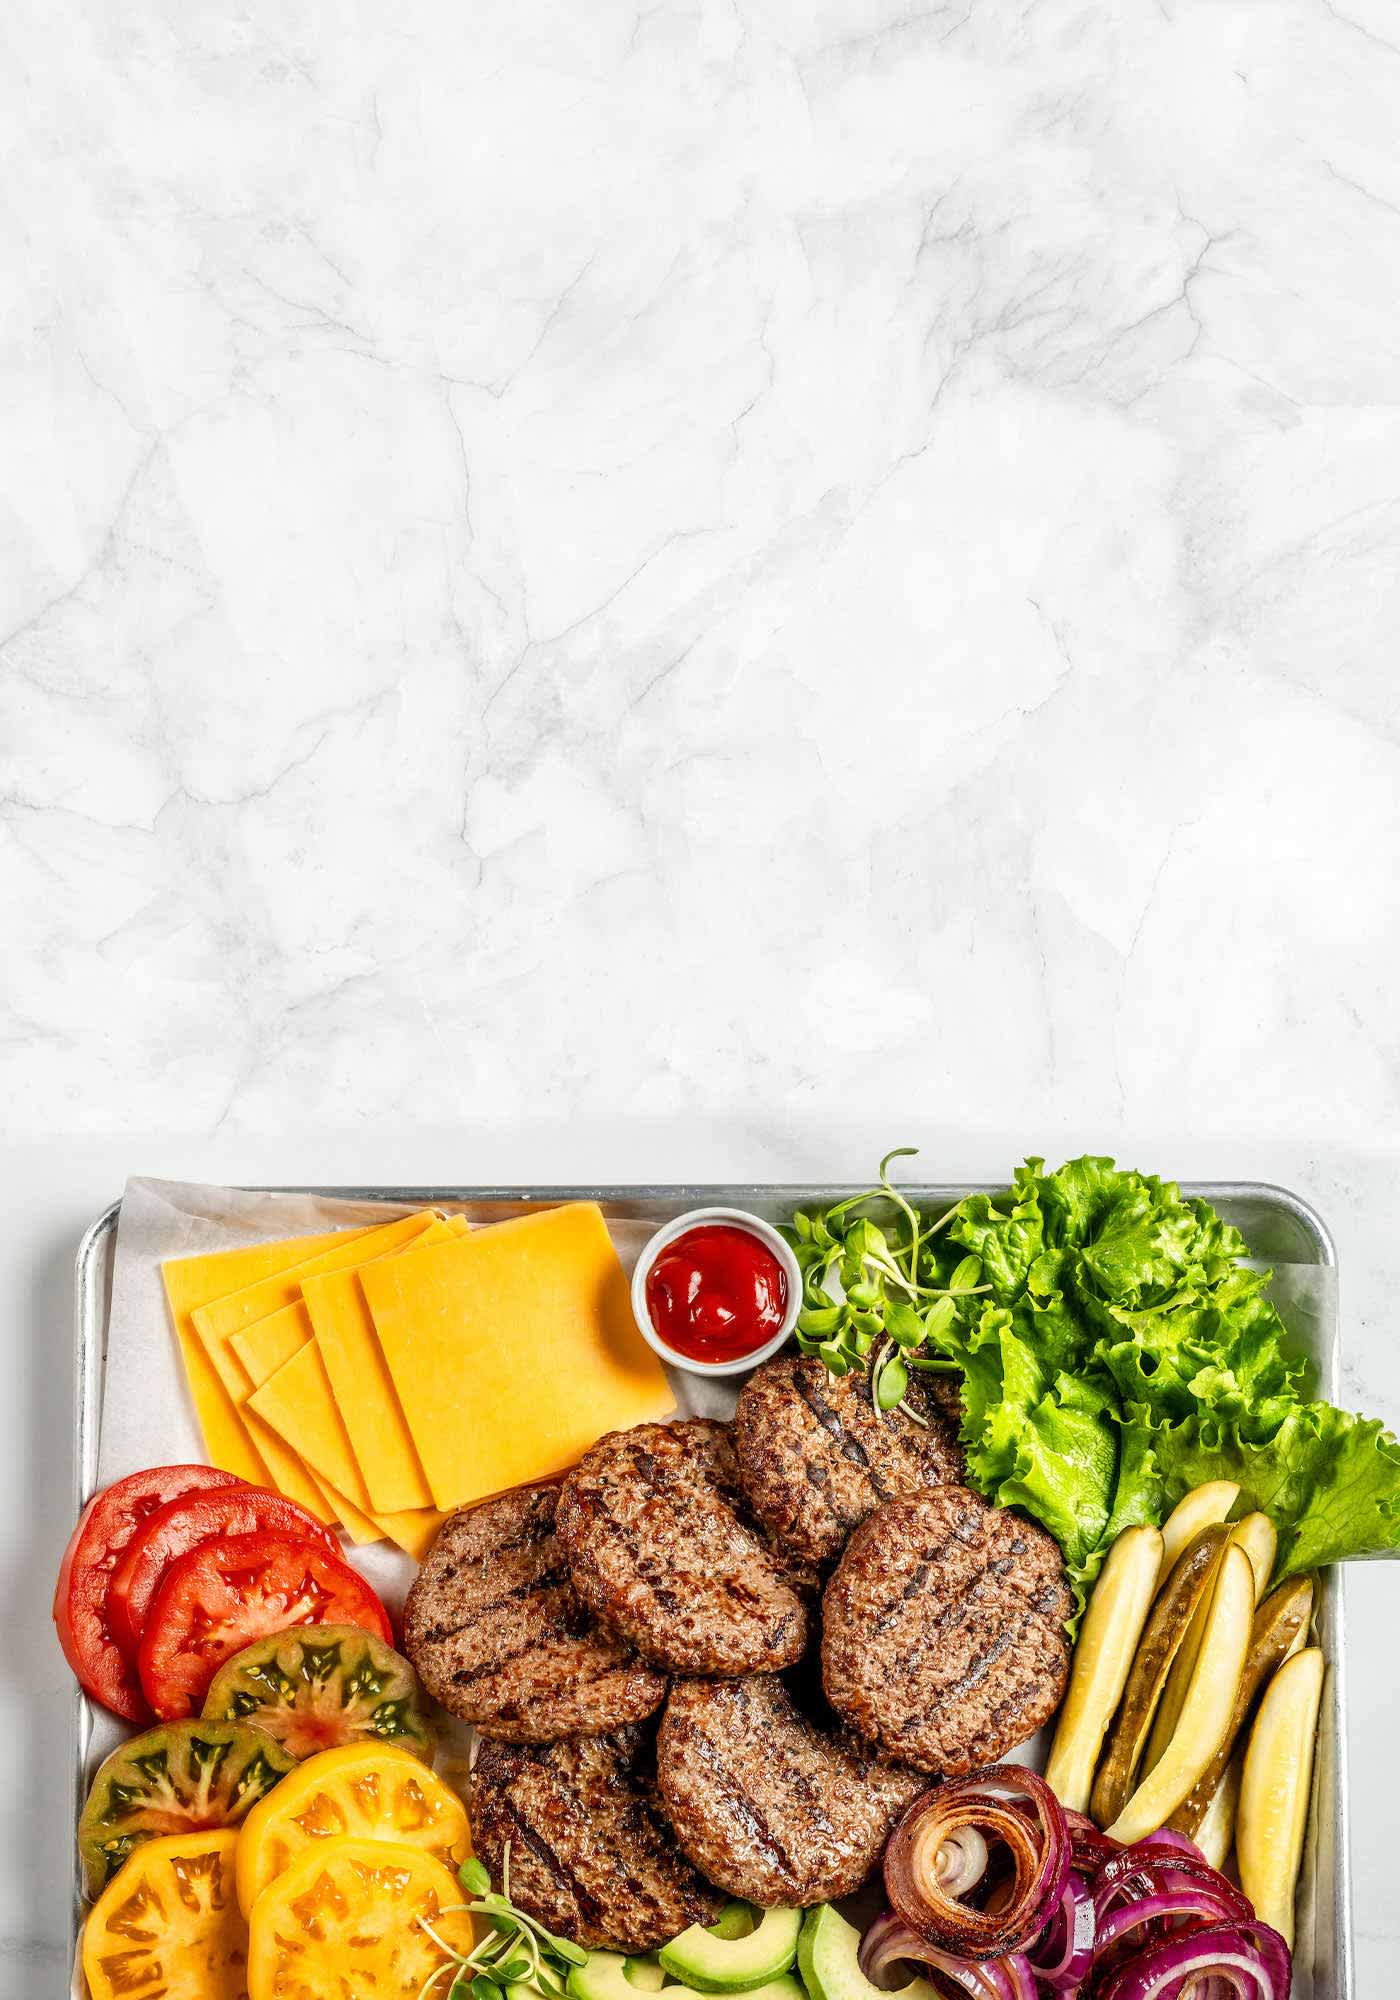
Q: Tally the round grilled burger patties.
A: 6